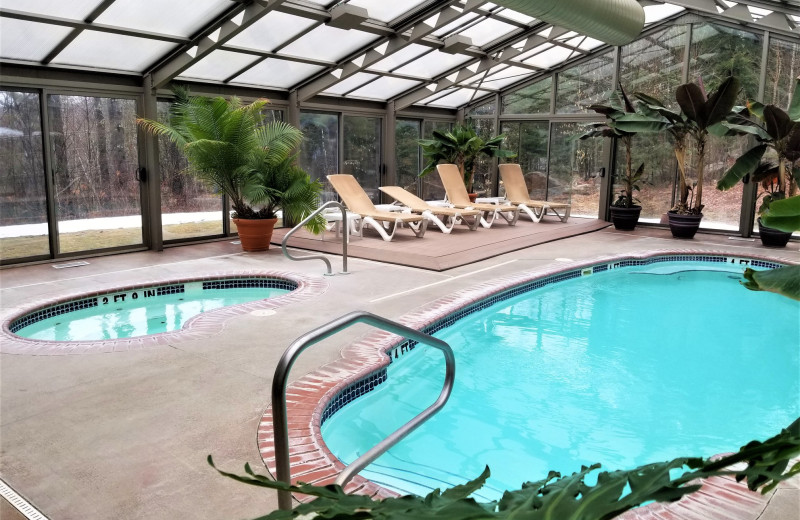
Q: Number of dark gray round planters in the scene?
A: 3